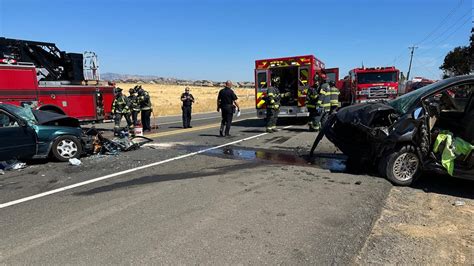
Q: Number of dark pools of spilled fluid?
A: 1